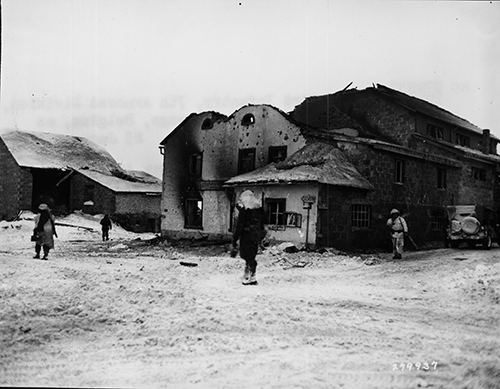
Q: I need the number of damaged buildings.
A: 2